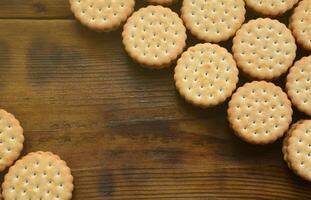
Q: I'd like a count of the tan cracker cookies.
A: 13